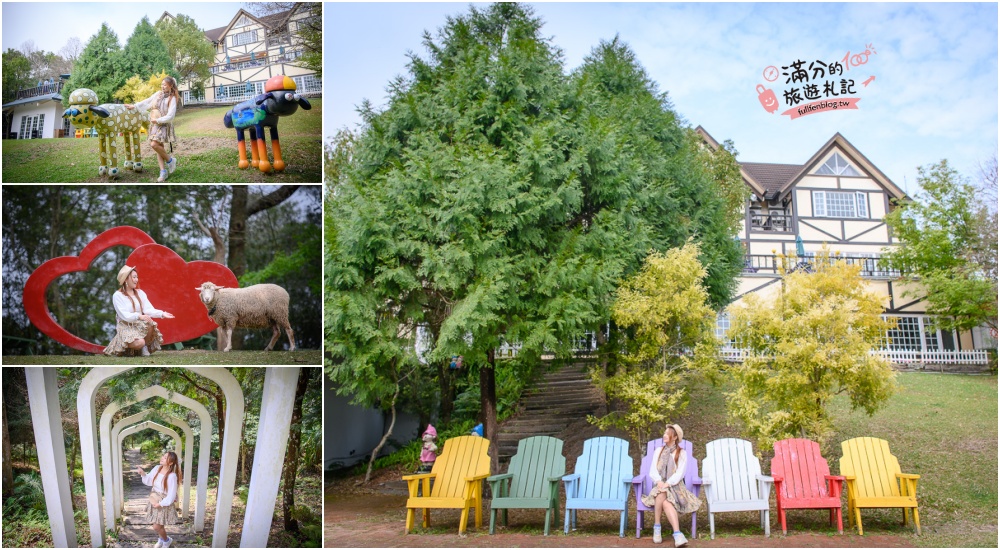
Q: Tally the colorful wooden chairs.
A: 7